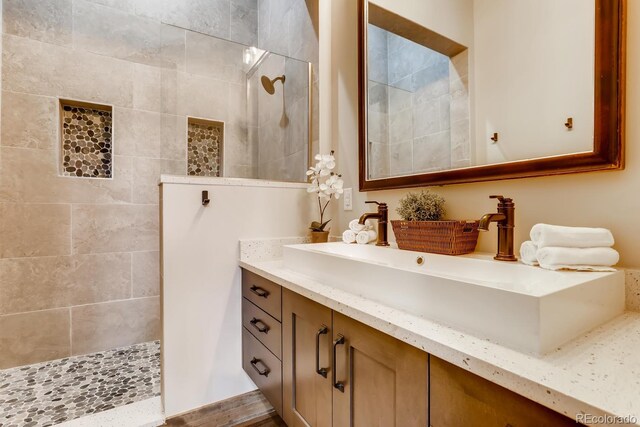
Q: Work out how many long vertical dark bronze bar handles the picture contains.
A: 2